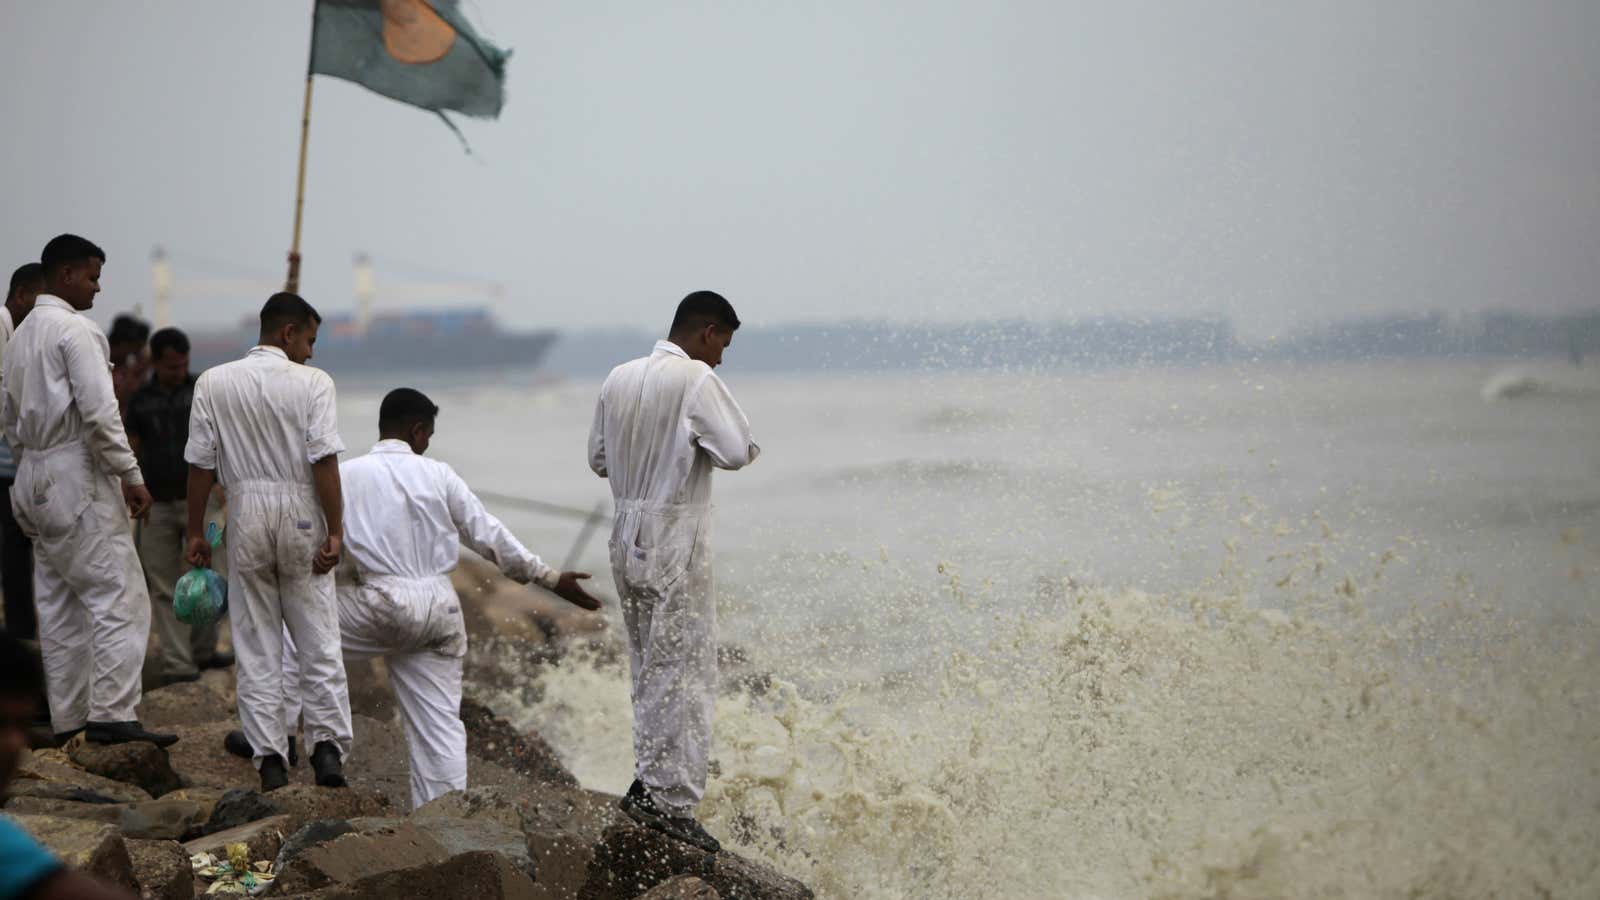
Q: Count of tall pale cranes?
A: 2